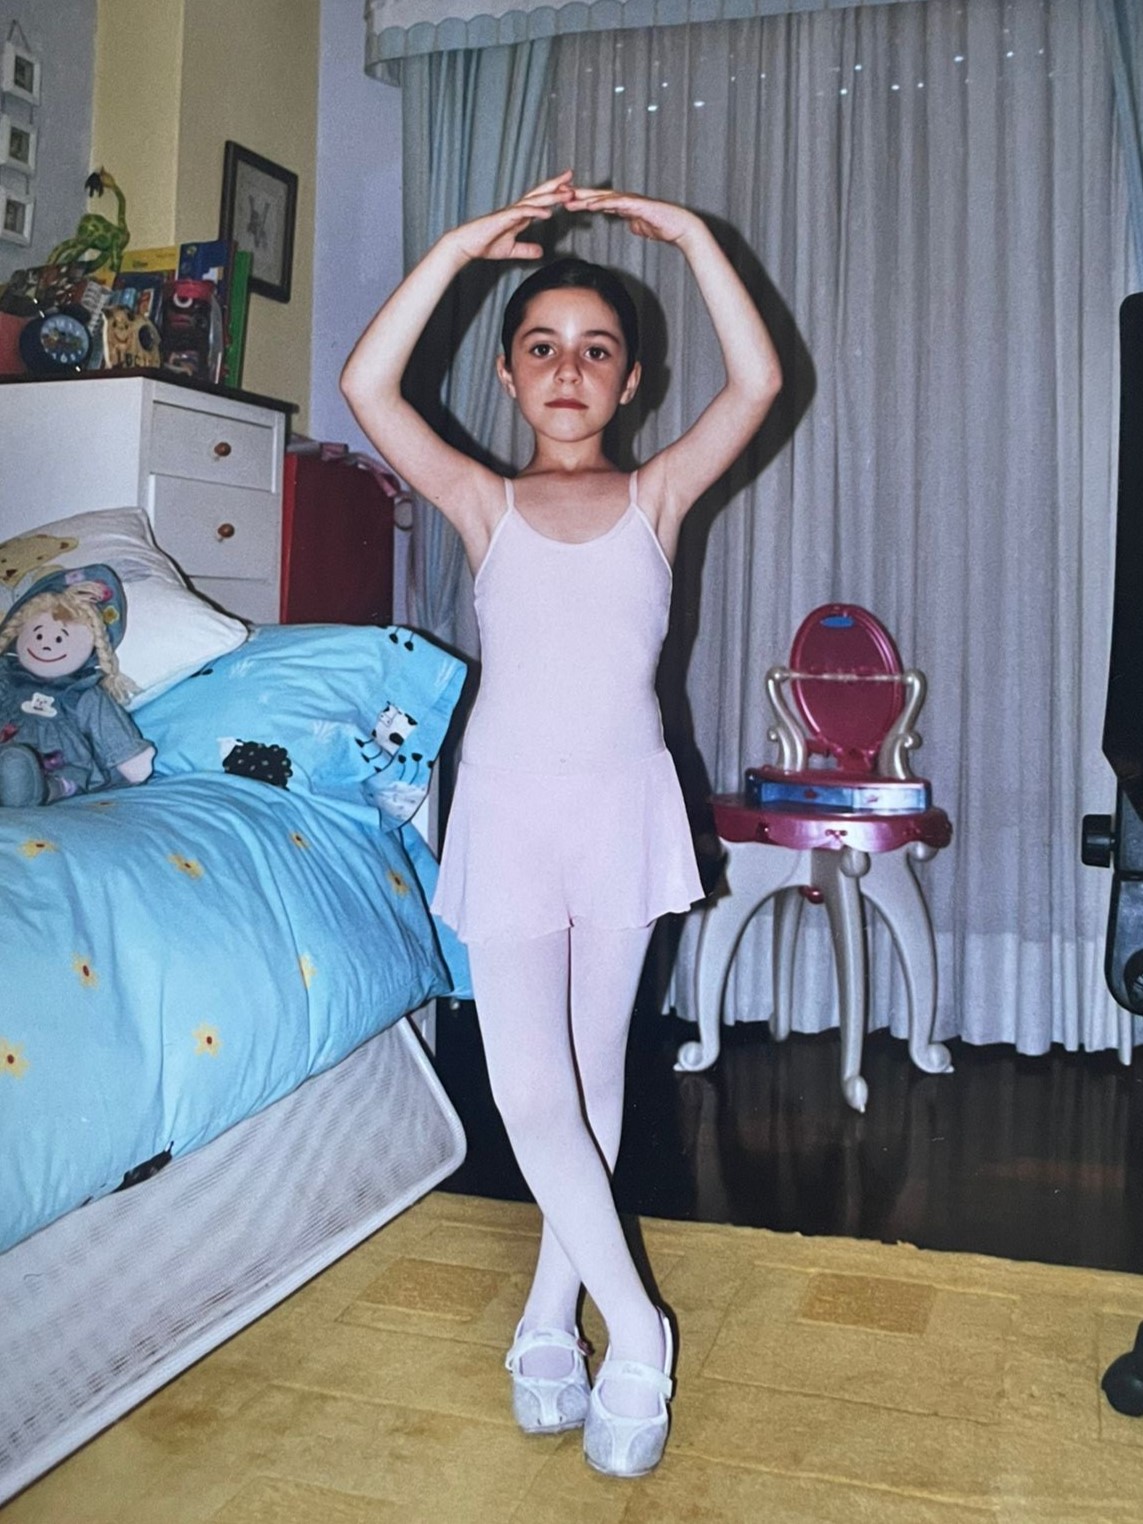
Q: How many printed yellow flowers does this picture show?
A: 9